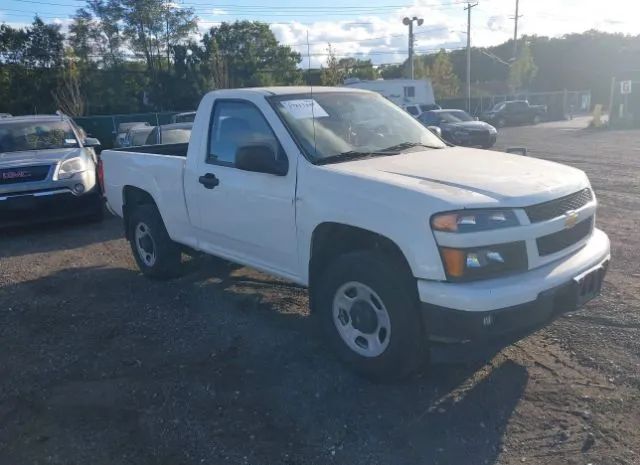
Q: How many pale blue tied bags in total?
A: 0